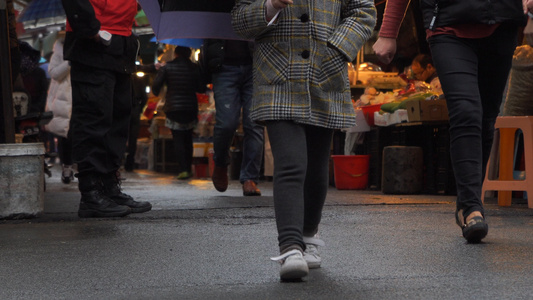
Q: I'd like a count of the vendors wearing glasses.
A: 1